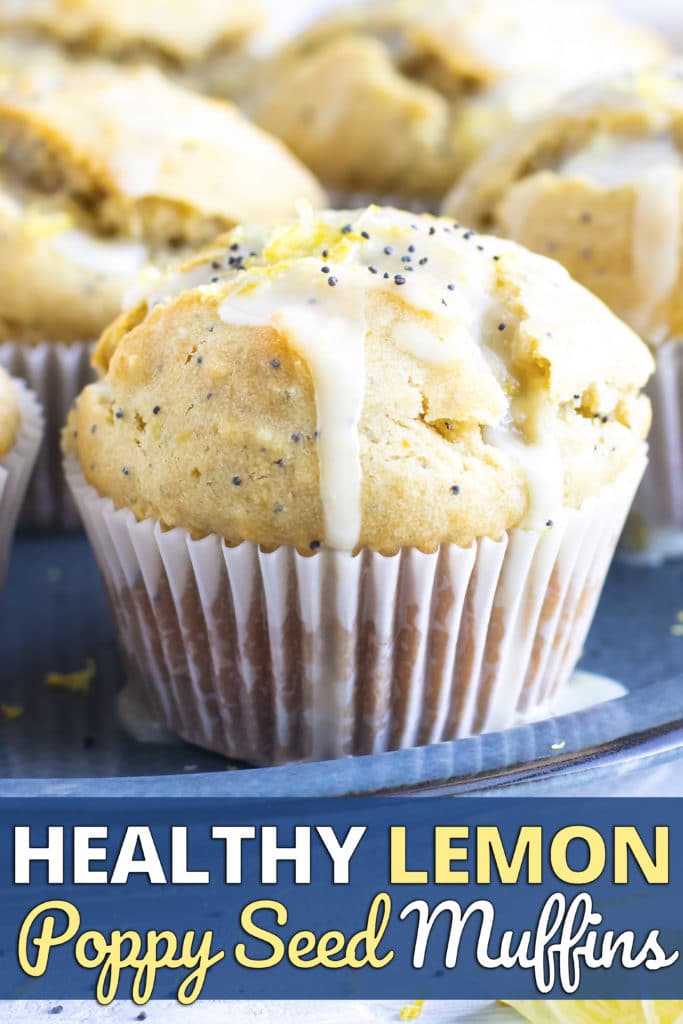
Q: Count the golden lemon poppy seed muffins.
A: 6